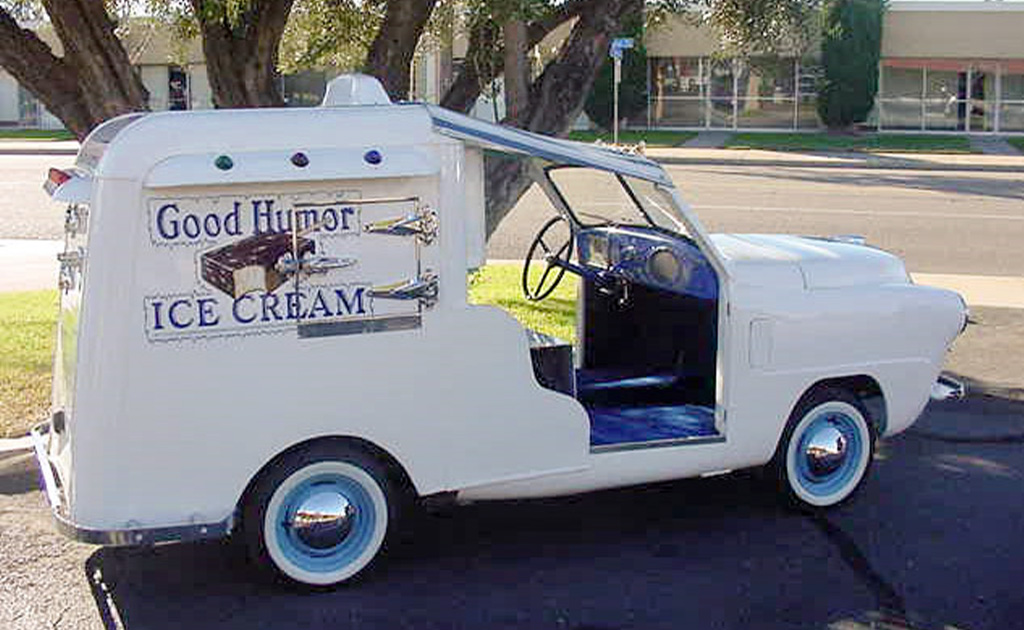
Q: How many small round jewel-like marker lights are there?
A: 3